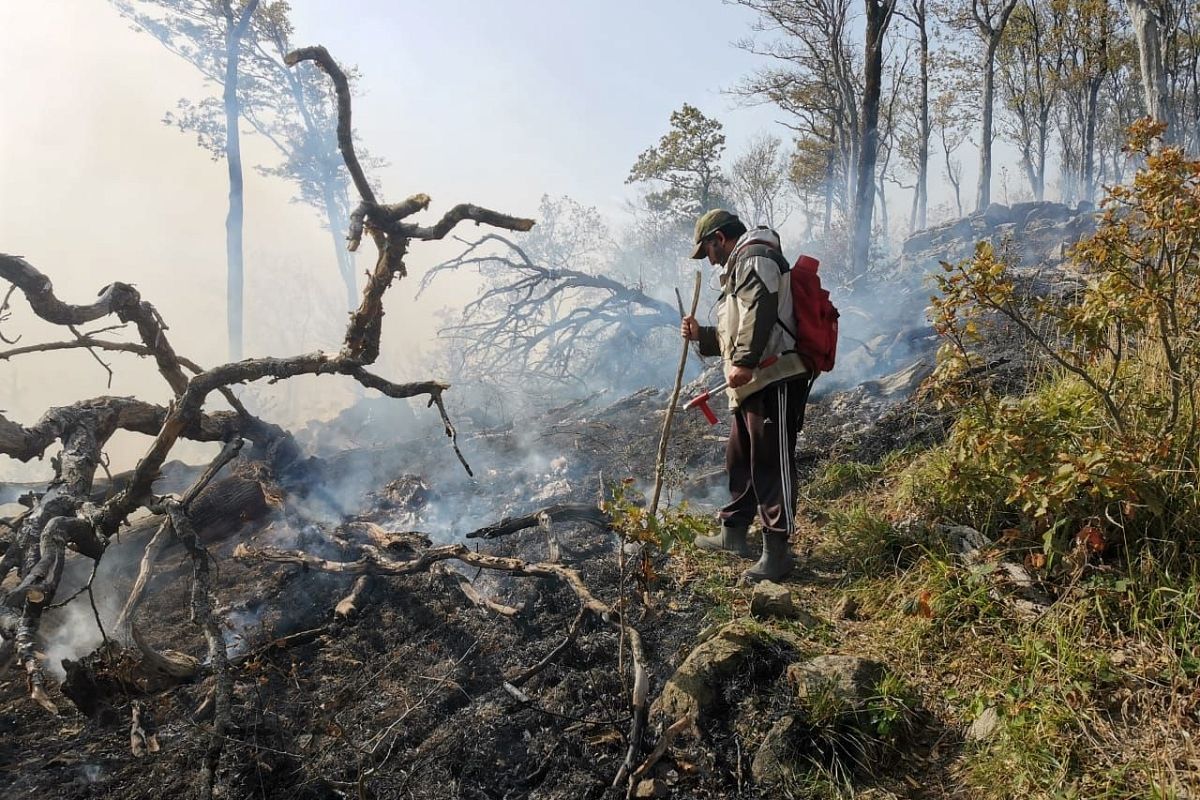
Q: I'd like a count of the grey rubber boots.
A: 2